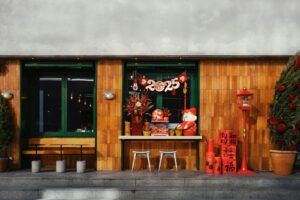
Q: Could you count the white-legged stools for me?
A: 2